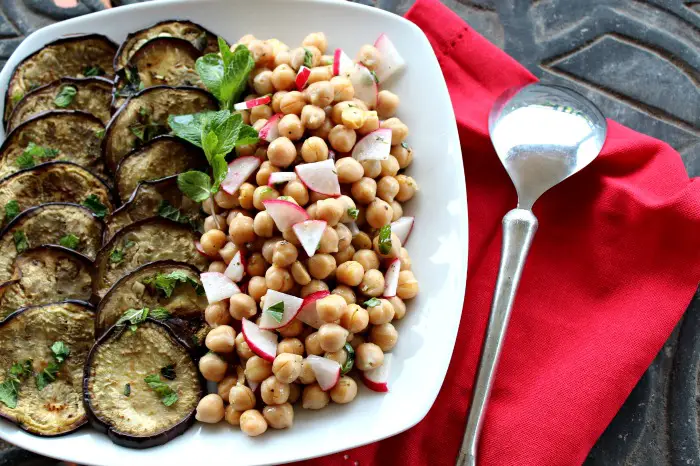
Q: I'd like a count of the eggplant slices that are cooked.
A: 15